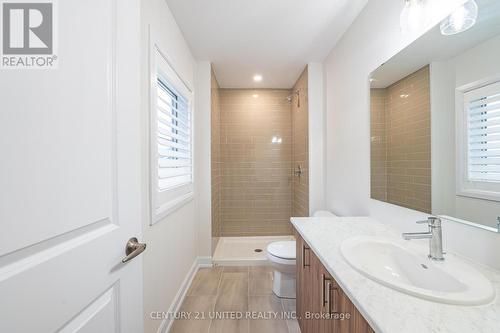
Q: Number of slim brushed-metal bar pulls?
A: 3